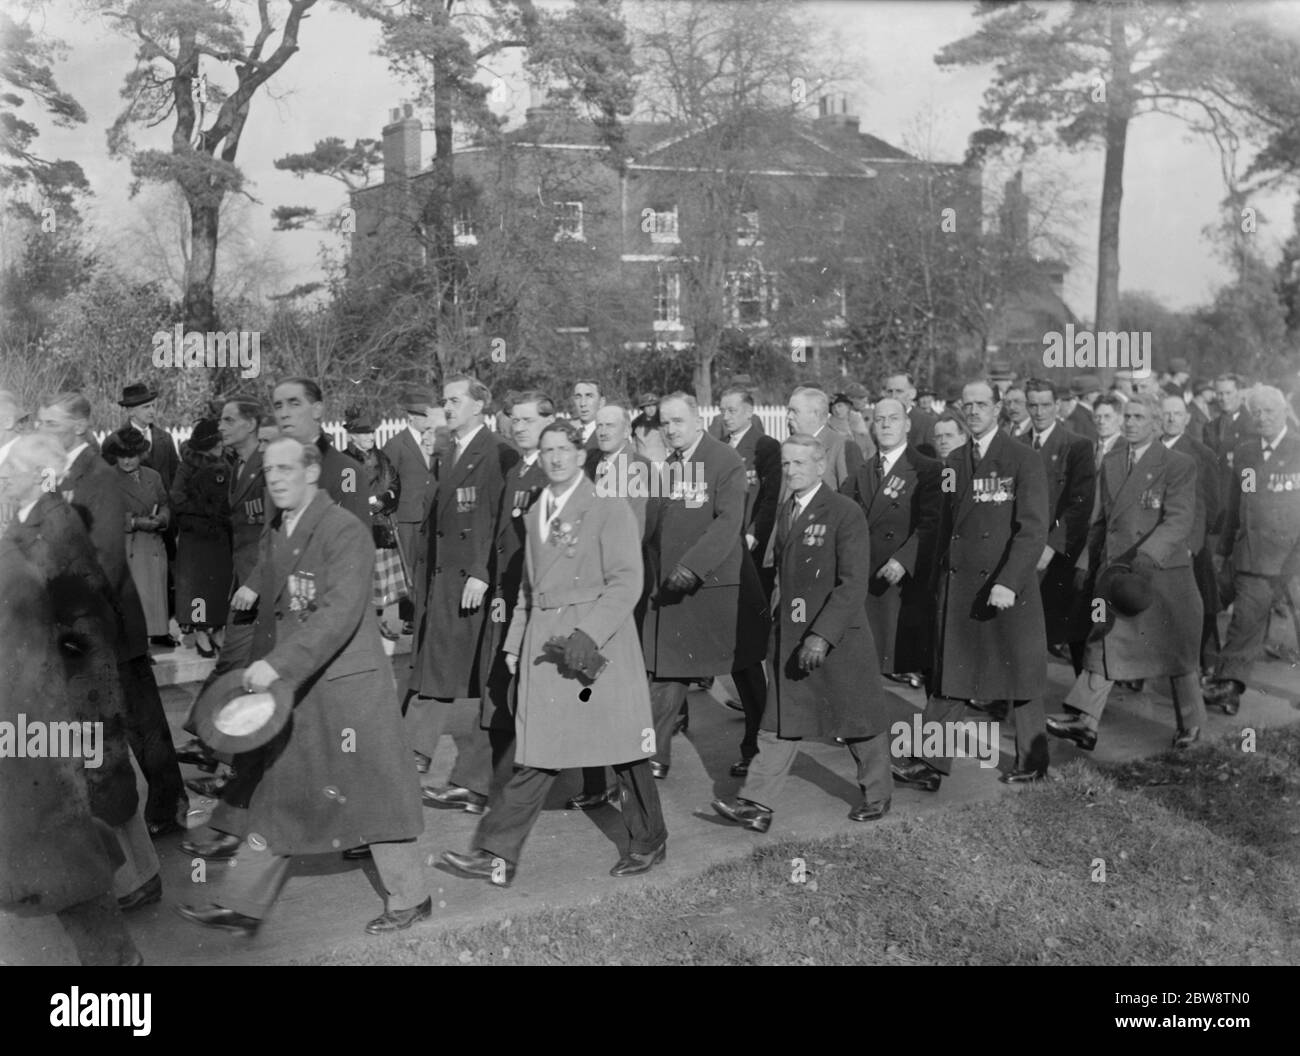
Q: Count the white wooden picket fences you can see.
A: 1